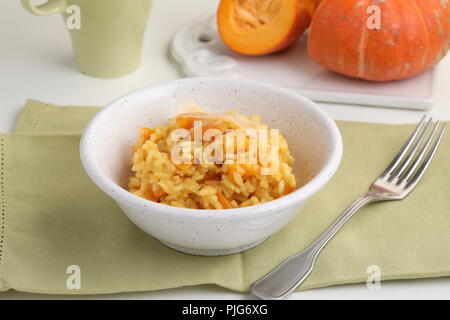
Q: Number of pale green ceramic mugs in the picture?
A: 1